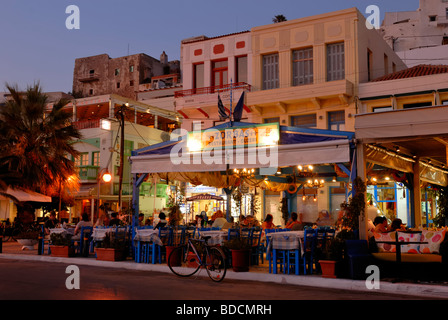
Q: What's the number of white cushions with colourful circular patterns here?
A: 3